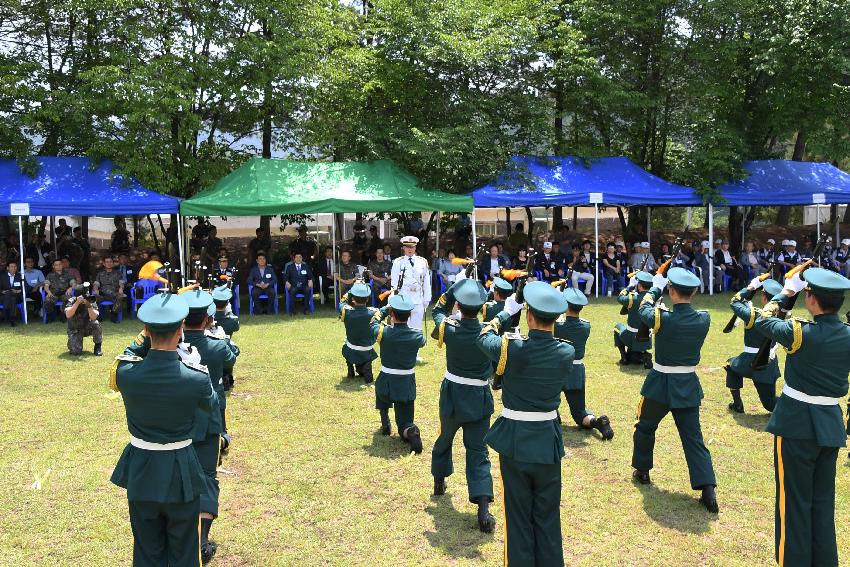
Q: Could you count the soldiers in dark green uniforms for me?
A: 14